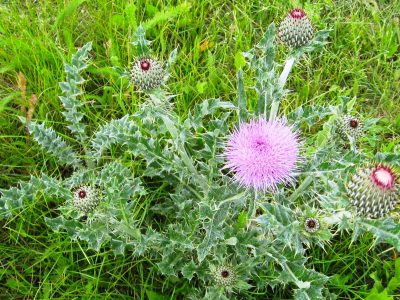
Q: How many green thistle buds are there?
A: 7